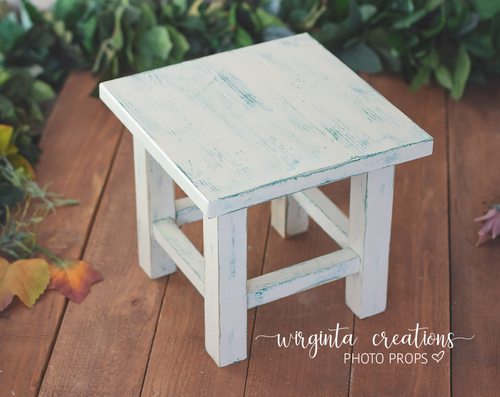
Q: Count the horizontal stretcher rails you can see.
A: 4